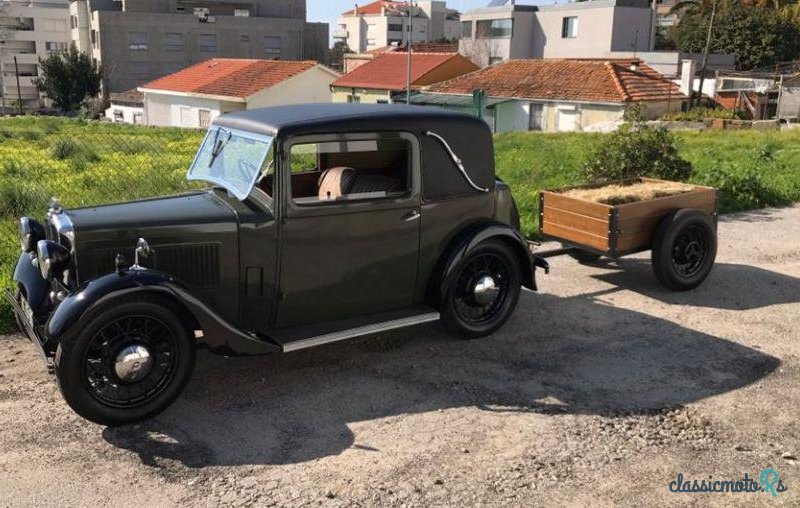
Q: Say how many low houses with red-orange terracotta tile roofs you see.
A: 3